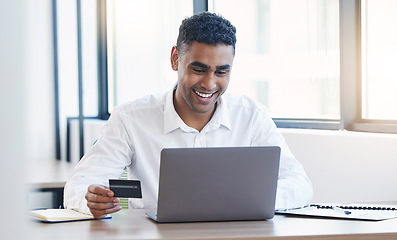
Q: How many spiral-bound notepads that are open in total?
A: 1